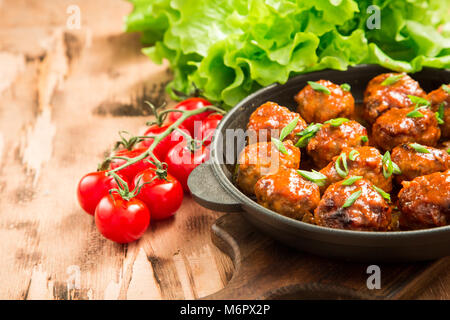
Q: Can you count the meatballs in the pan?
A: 12